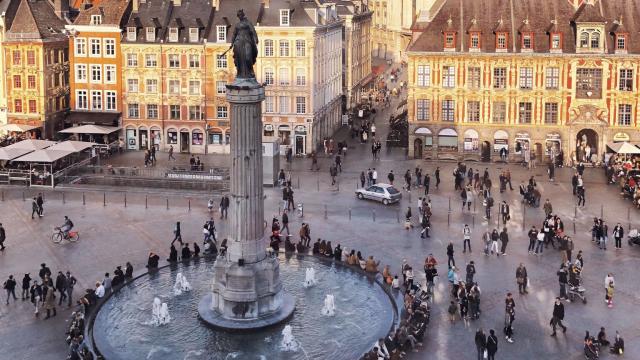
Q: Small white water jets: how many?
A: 5